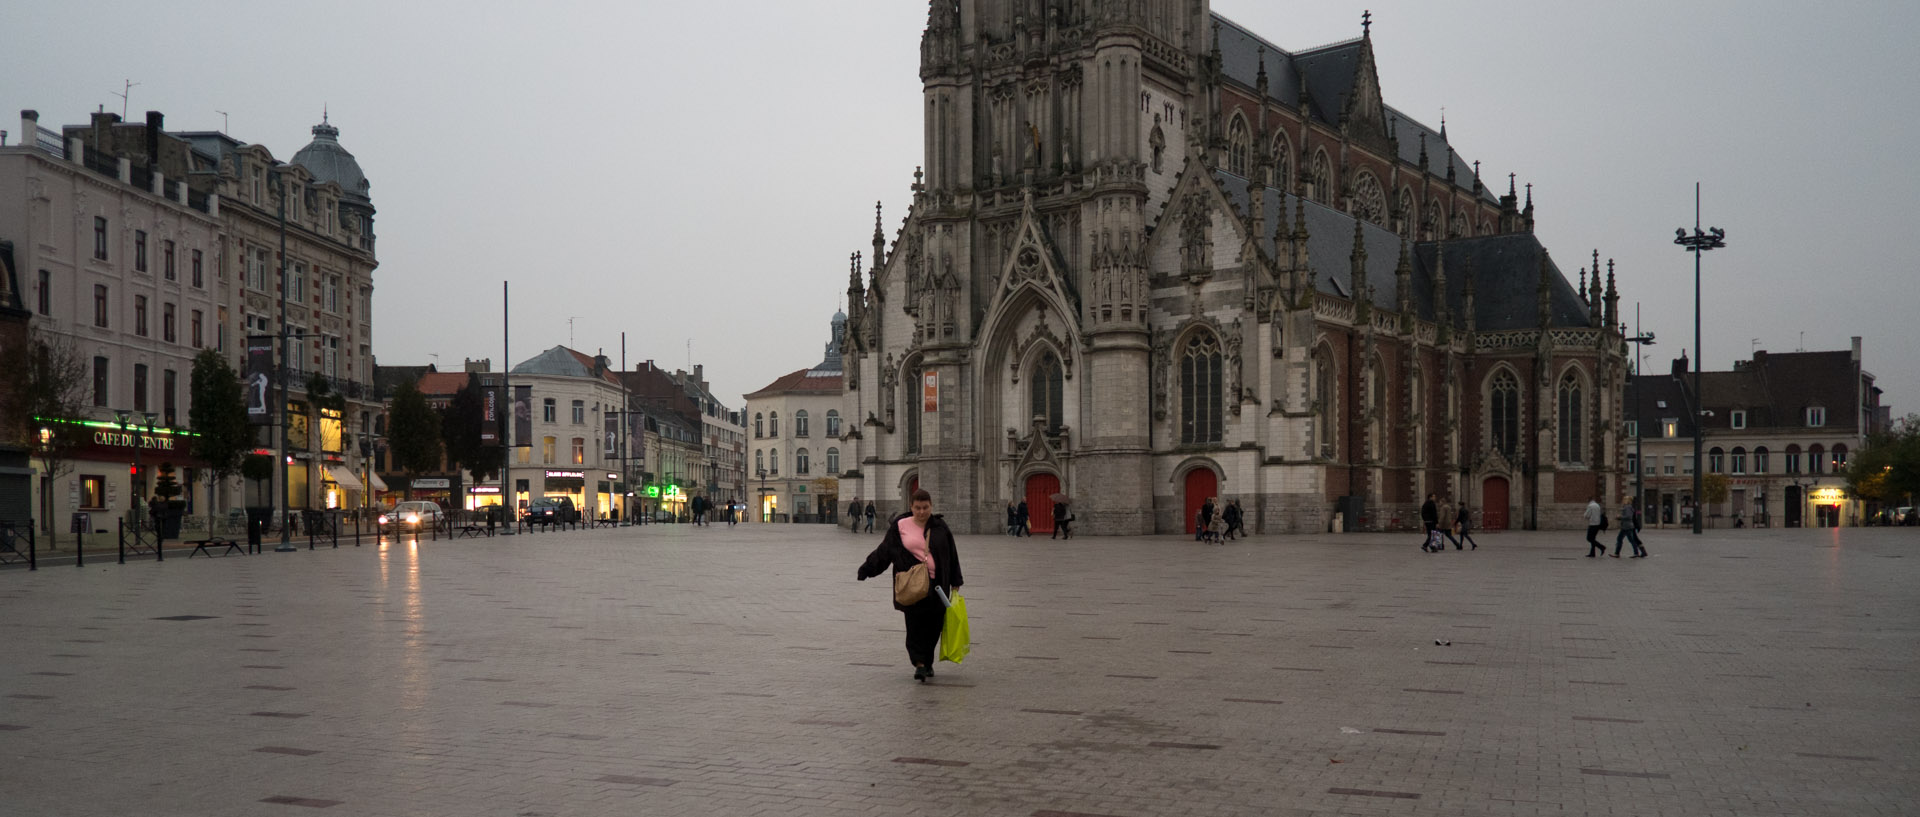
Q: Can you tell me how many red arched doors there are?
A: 4